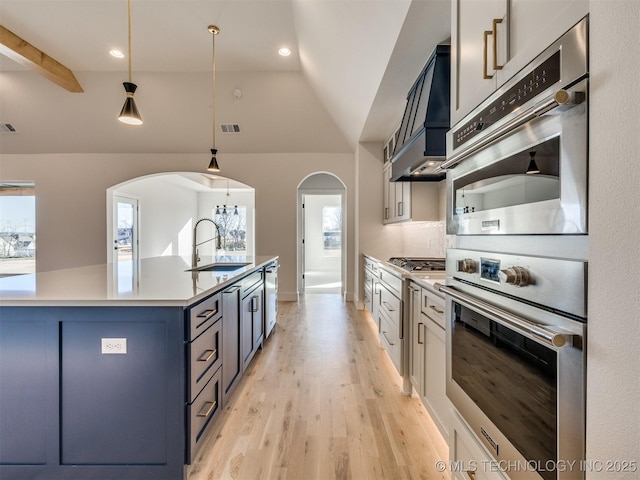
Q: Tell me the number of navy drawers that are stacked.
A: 3